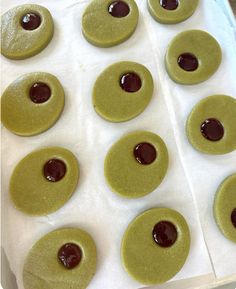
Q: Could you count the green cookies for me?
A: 12